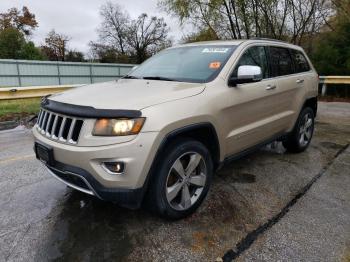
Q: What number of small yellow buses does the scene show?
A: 0